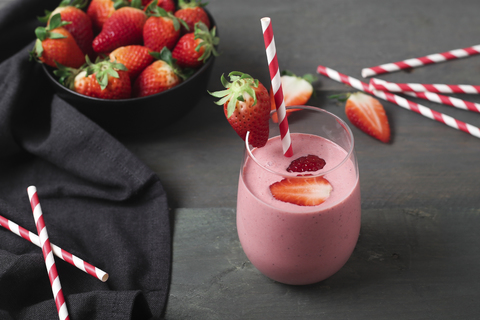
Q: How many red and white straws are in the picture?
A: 7